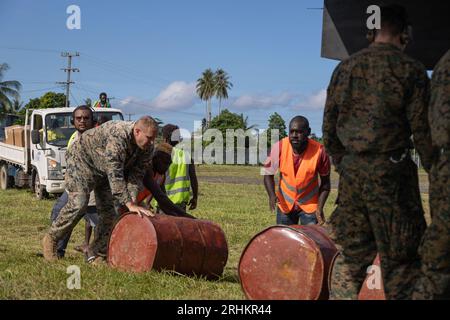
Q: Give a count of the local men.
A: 5